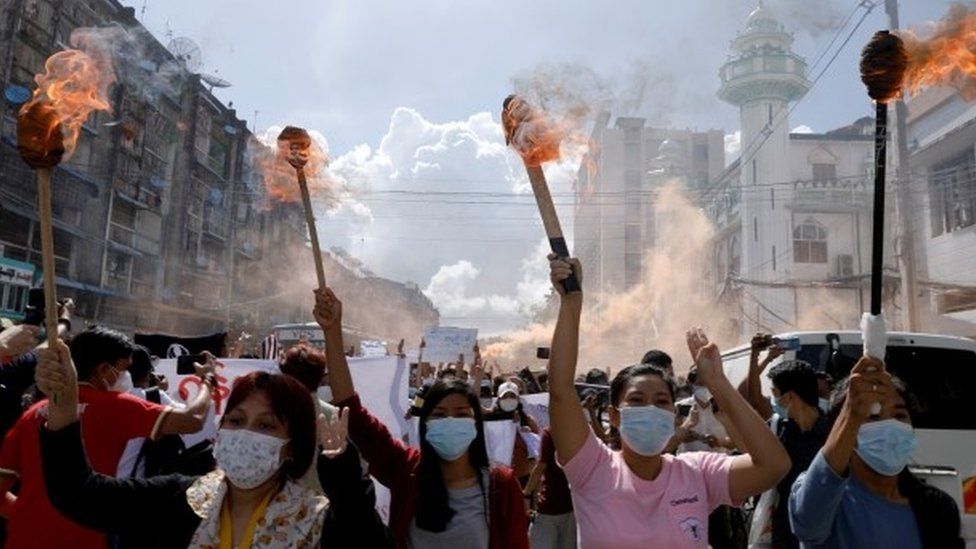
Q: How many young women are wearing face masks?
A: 4